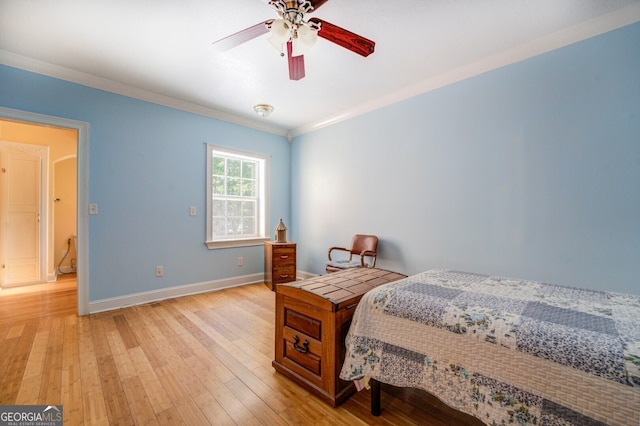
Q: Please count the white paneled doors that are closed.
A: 1